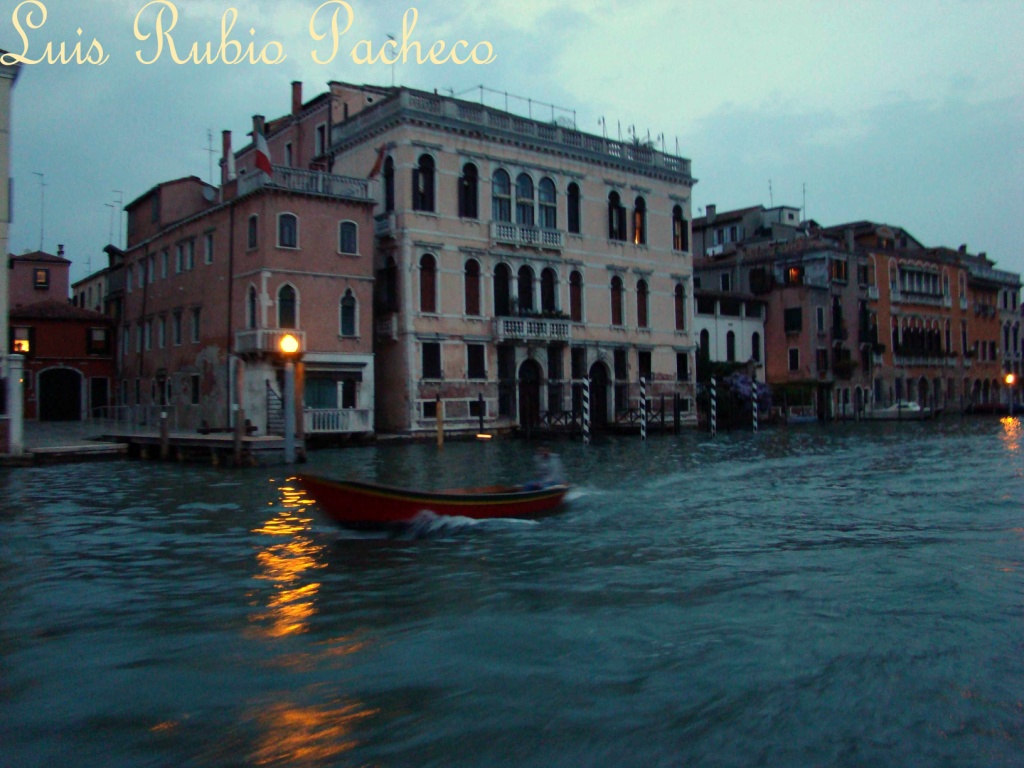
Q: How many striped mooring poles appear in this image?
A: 4